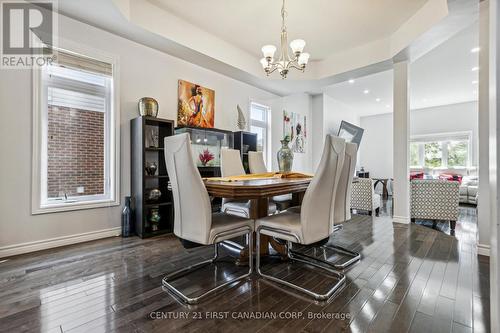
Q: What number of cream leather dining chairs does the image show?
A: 5